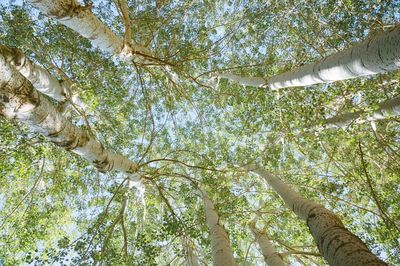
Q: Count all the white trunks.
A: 8